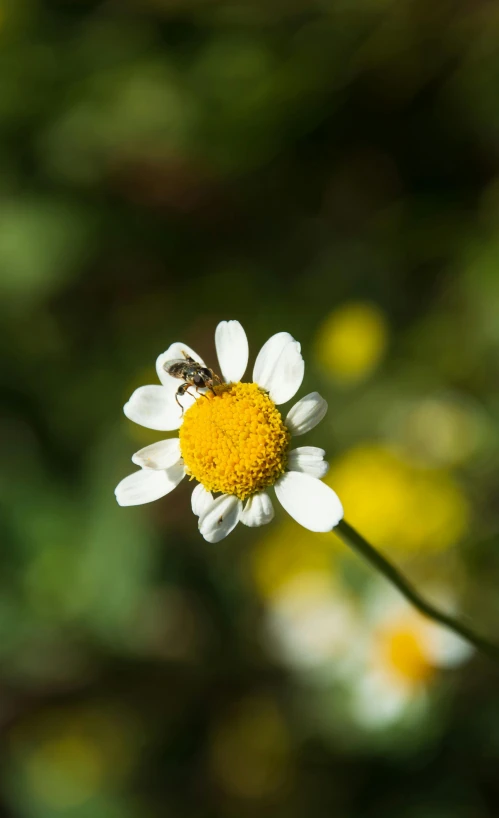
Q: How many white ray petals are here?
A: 12